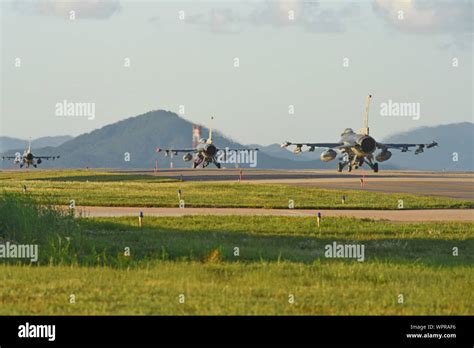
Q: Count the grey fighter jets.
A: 3